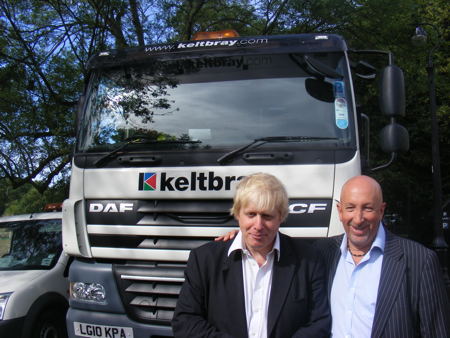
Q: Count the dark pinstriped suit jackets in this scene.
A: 1